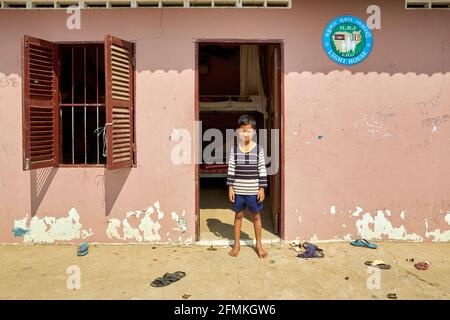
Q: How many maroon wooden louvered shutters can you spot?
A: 2